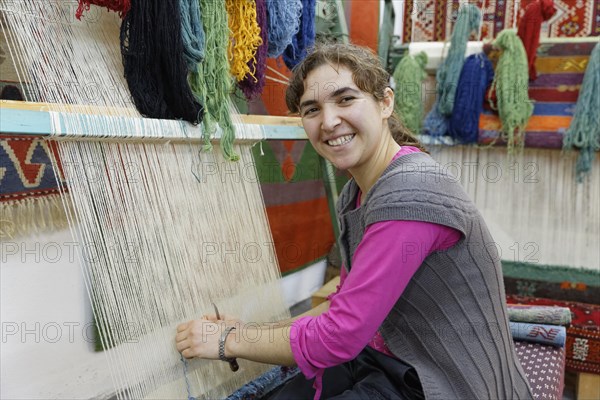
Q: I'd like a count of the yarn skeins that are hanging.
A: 15